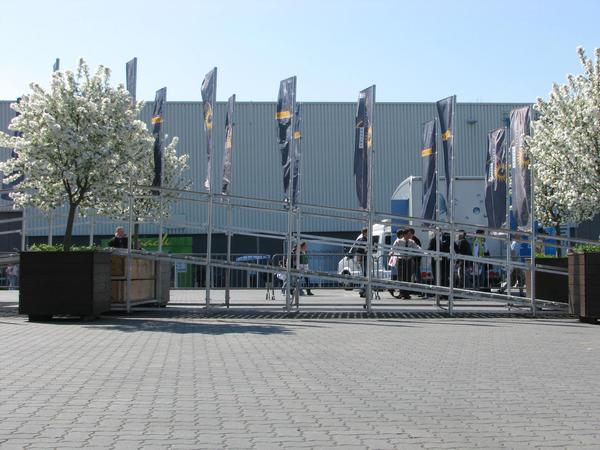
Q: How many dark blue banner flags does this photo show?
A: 13